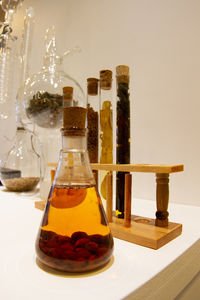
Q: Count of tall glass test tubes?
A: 4